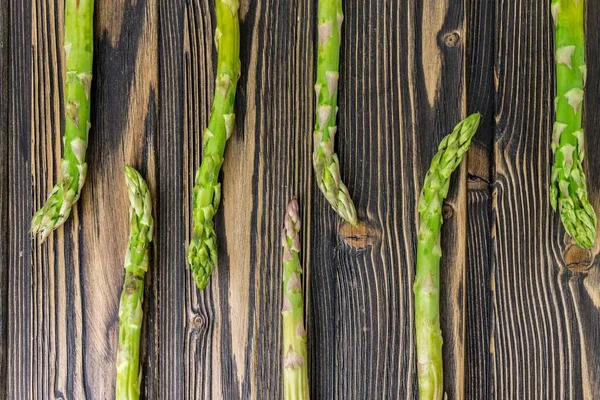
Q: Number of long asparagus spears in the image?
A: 7